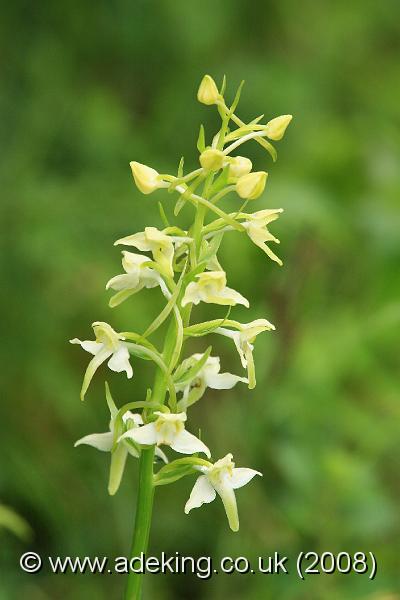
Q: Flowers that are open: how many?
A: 10